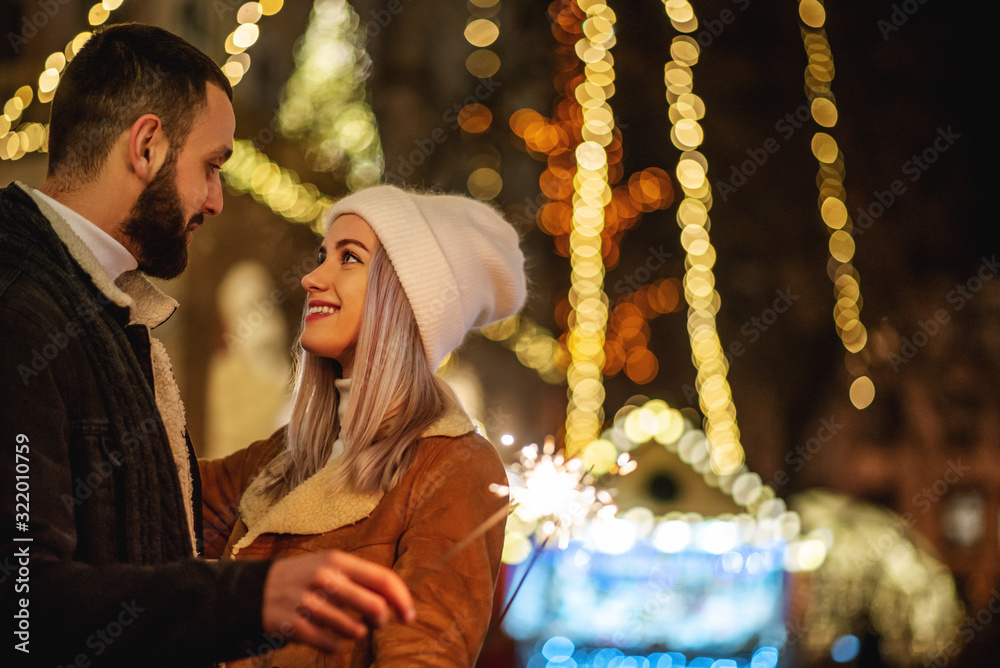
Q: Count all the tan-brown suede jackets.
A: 1